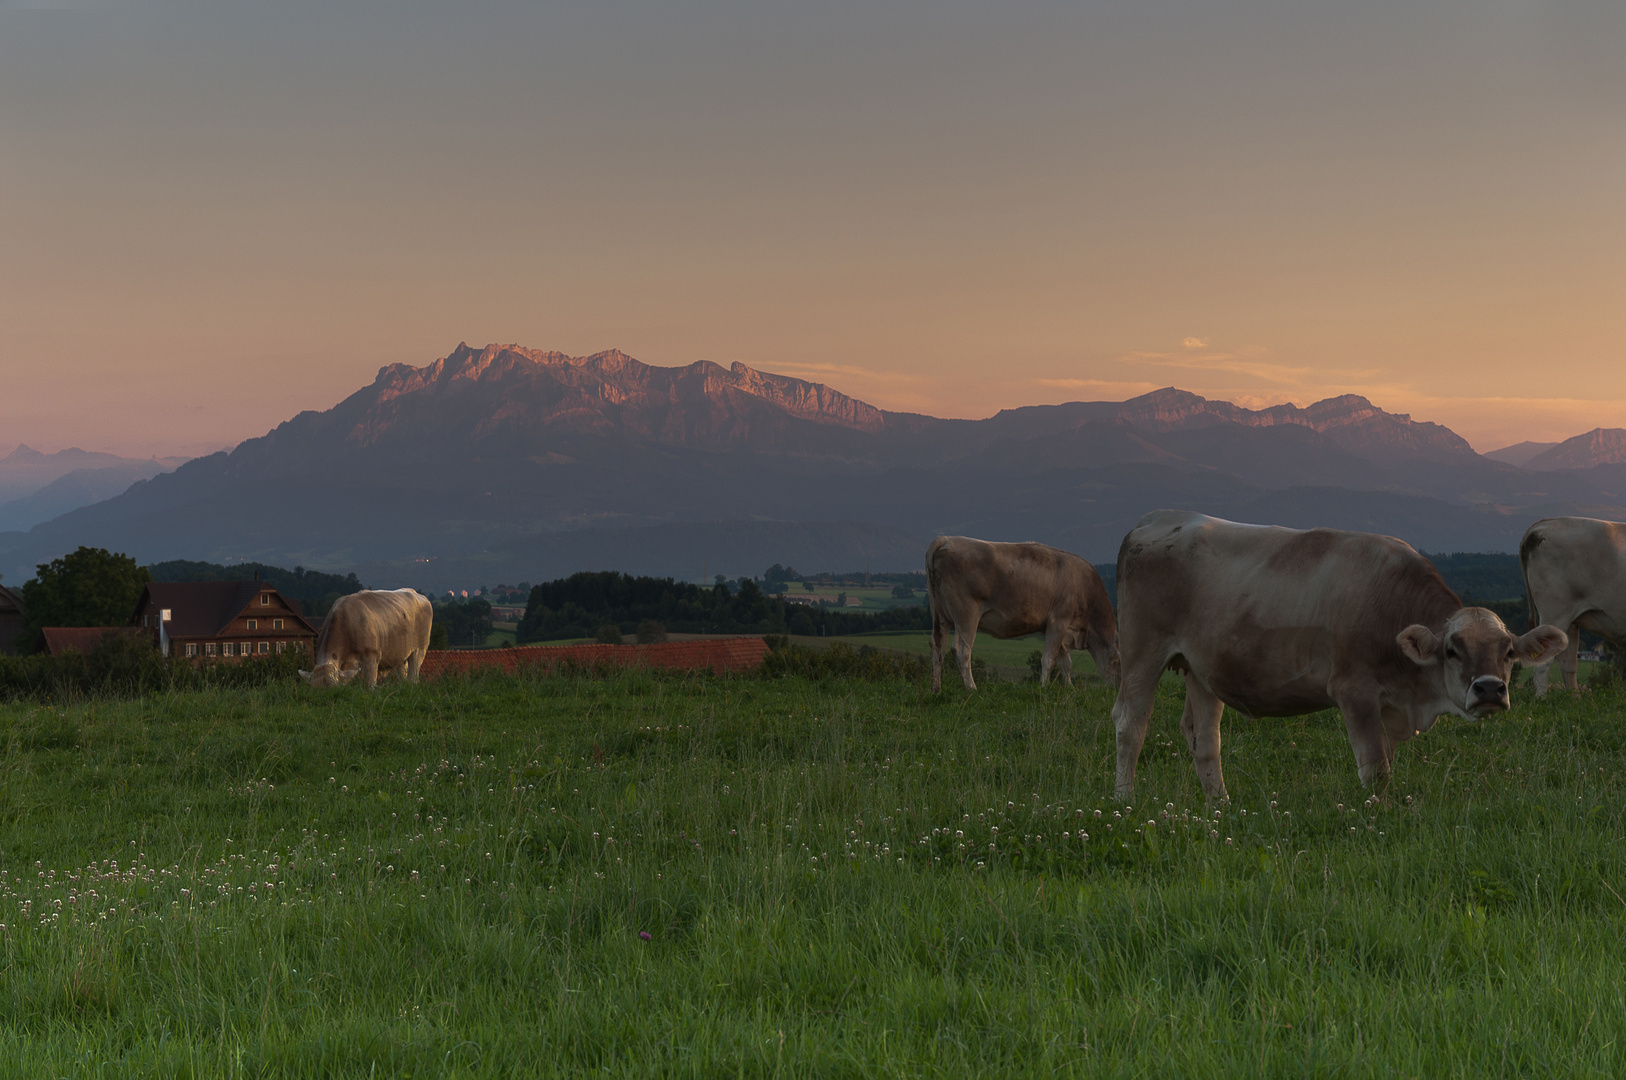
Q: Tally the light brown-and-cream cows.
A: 4